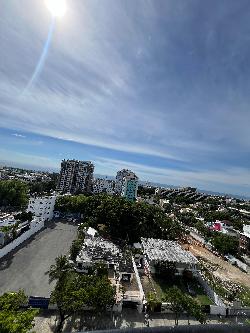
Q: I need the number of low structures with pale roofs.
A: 2